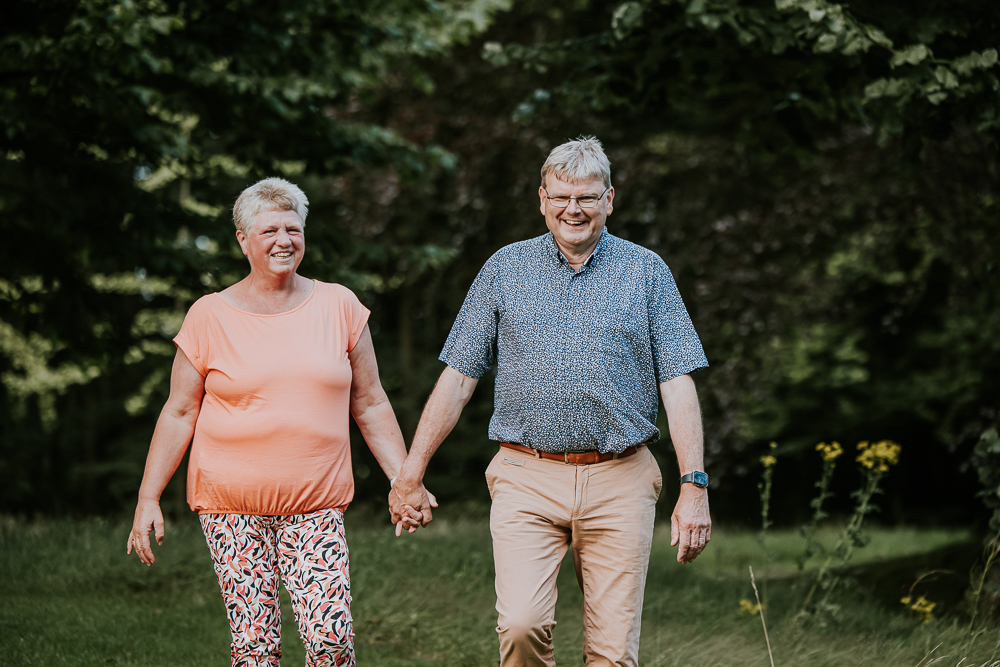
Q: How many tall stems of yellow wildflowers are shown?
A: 3